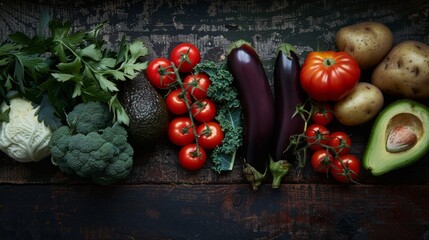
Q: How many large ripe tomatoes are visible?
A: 1